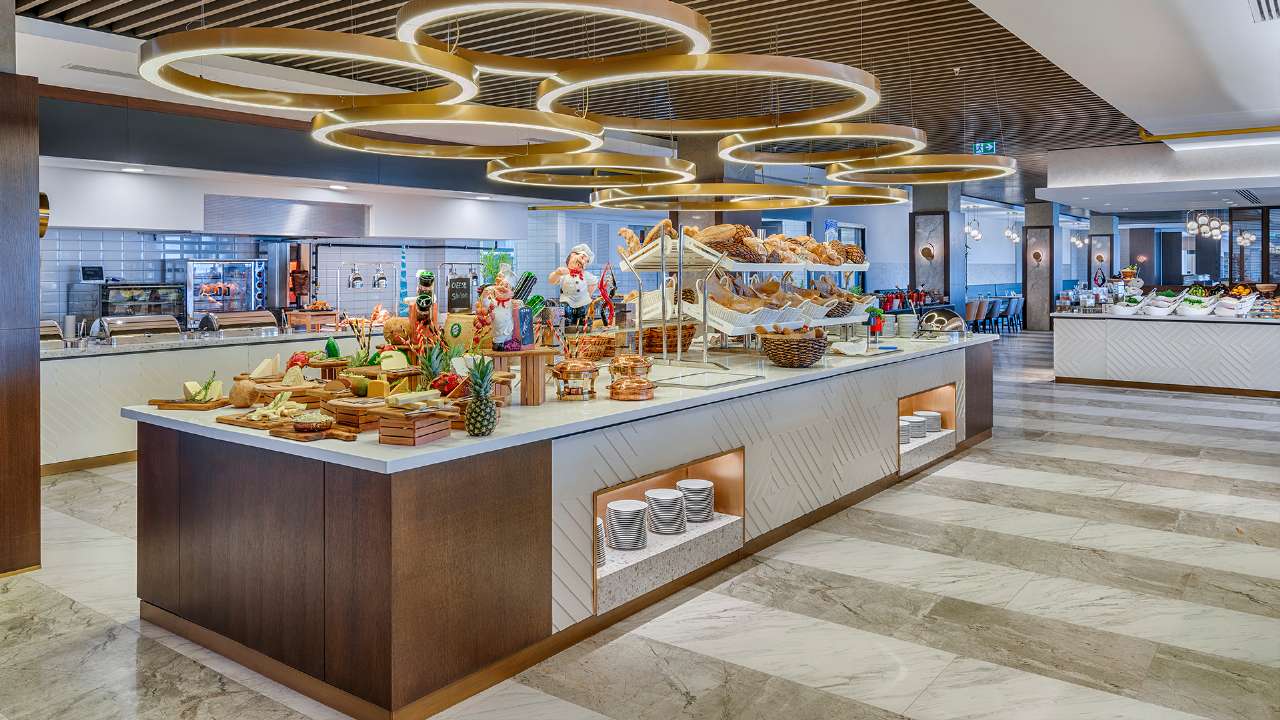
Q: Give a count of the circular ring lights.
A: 9